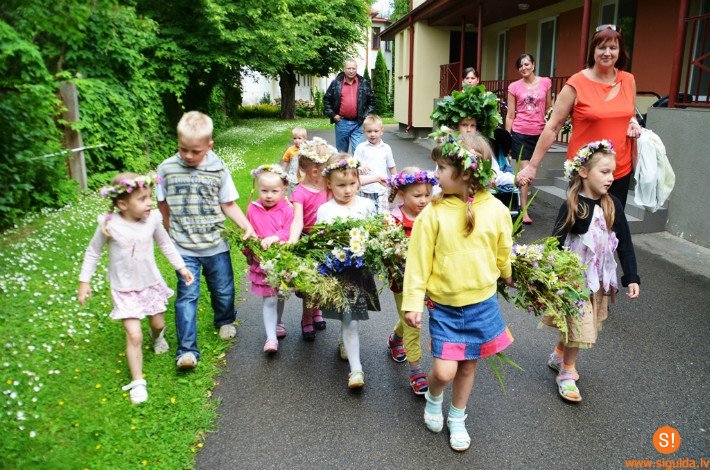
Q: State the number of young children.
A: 11